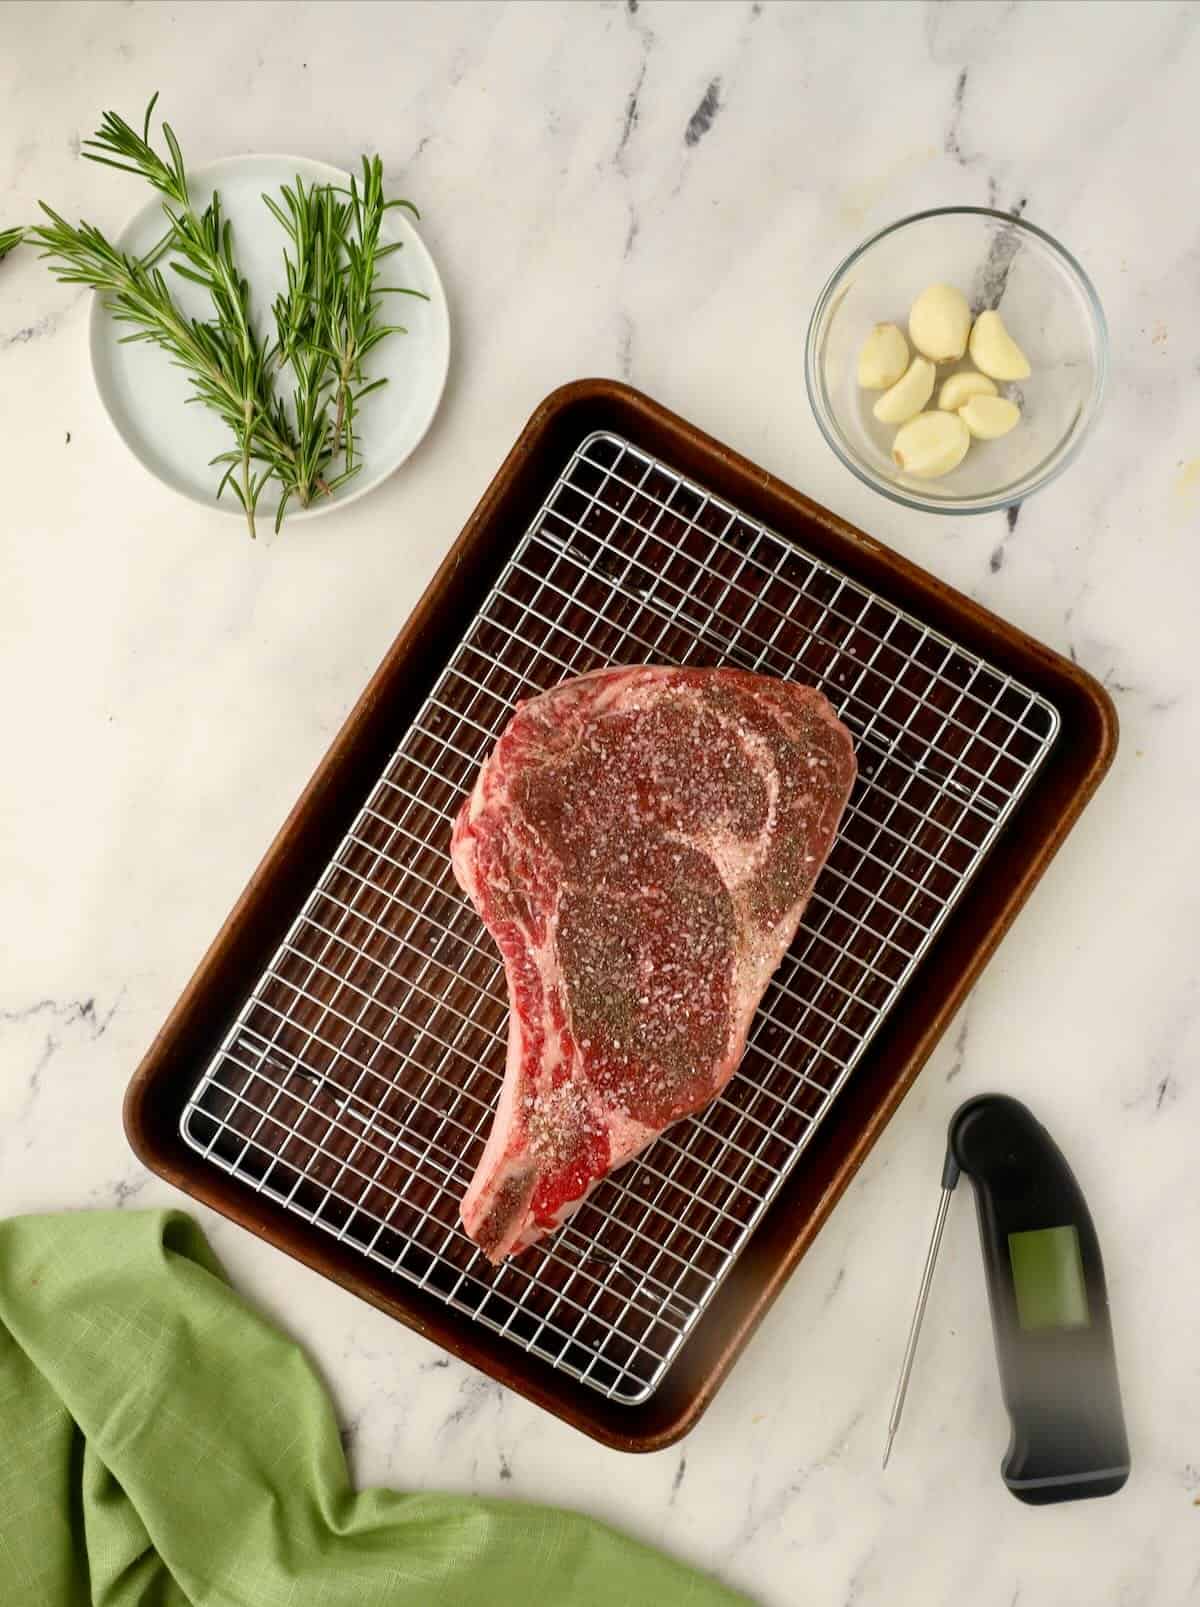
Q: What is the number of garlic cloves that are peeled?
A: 7